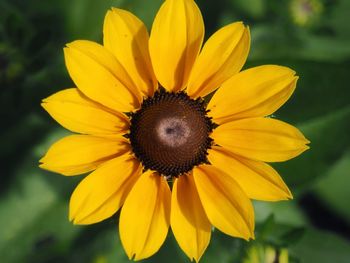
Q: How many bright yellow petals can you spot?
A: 13